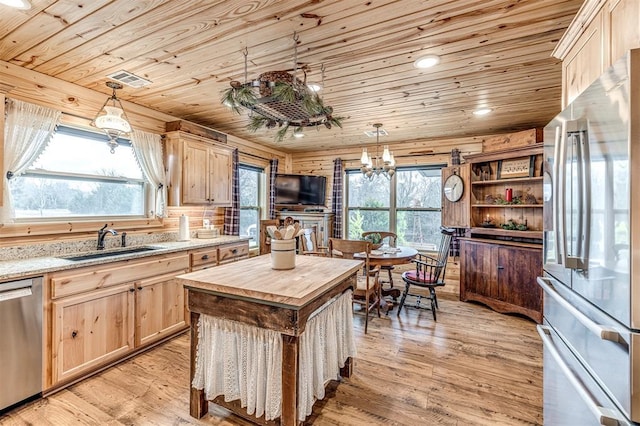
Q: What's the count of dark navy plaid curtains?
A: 4